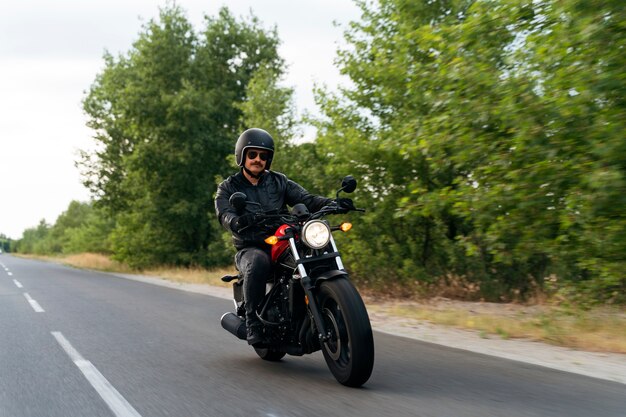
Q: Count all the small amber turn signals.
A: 2